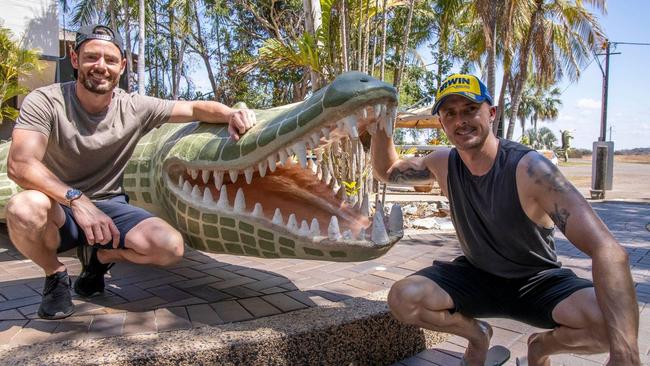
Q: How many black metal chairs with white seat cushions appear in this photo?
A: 0